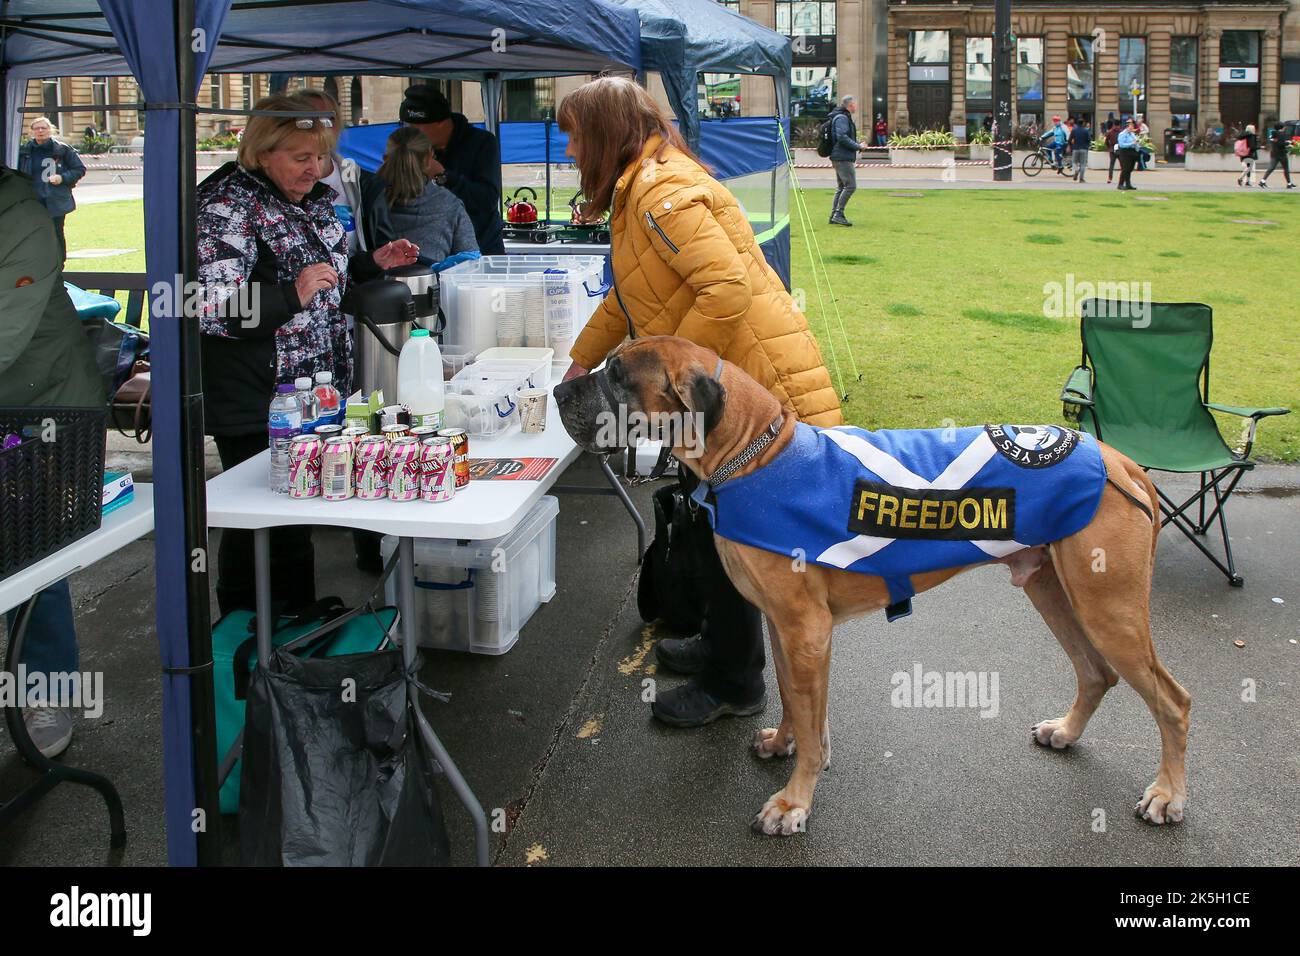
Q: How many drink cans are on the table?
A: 10